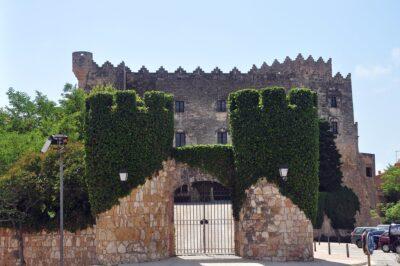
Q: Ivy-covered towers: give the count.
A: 2